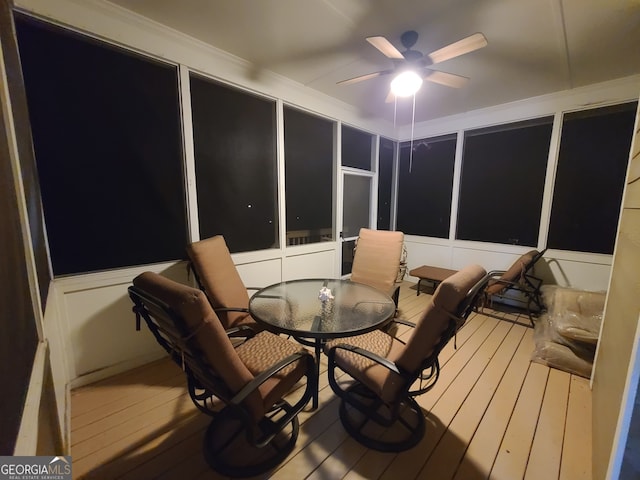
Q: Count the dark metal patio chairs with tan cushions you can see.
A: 5